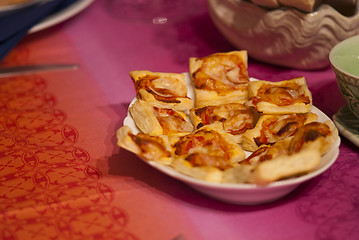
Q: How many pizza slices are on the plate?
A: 11